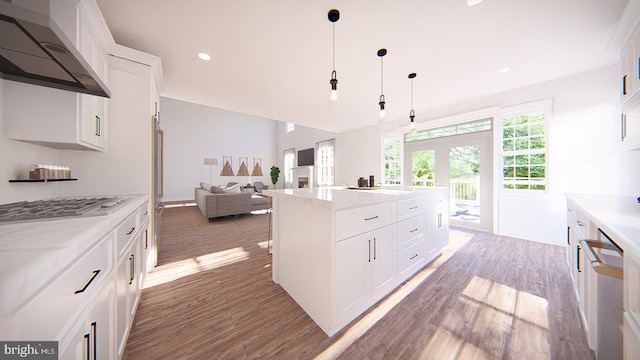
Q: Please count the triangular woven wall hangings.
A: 3